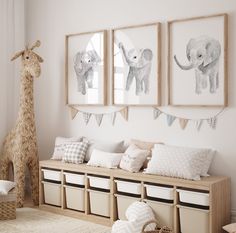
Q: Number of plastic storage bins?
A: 12